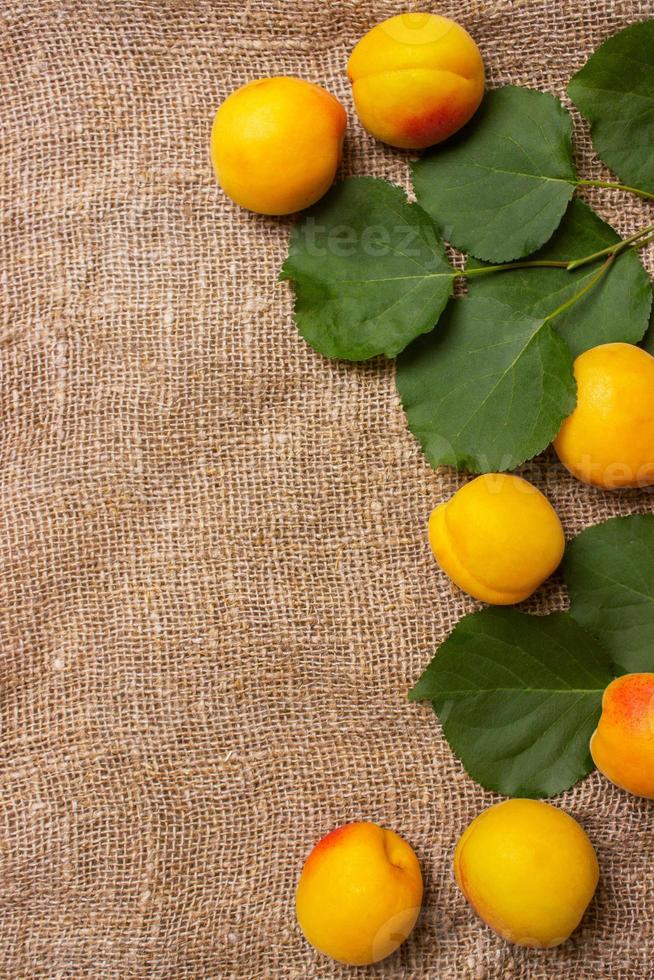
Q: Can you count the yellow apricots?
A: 7